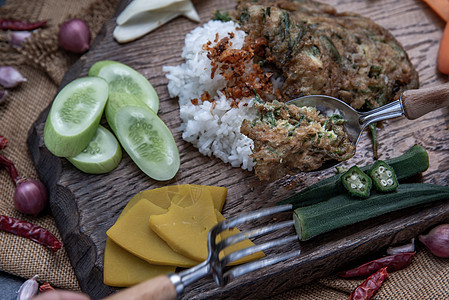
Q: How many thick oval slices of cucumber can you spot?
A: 4